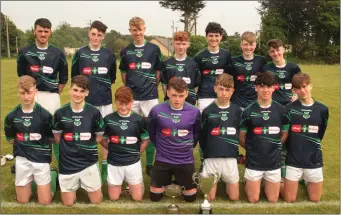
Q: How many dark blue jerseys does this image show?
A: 13